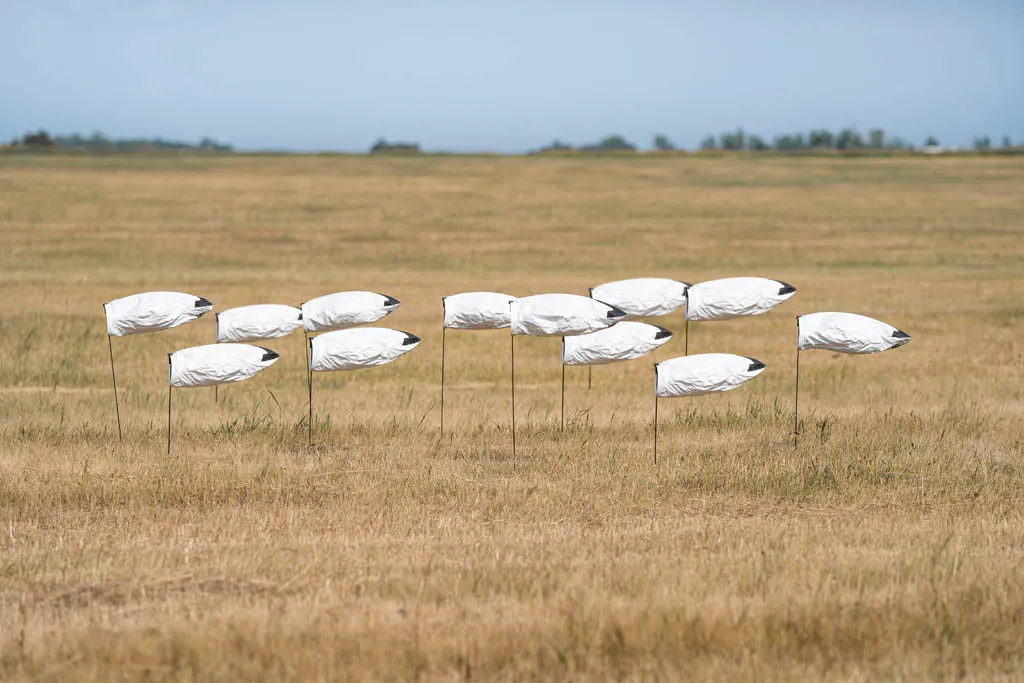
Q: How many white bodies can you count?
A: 12